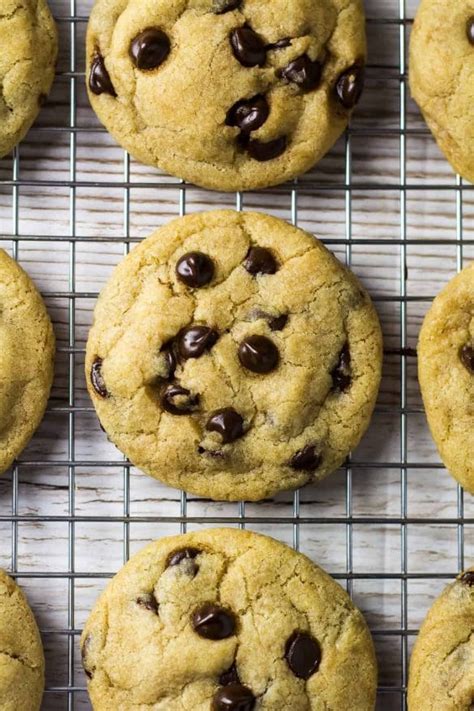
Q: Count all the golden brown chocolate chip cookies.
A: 9